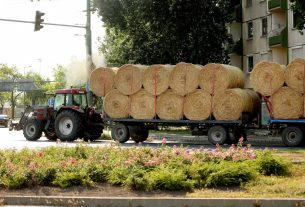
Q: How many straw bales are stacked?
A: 13